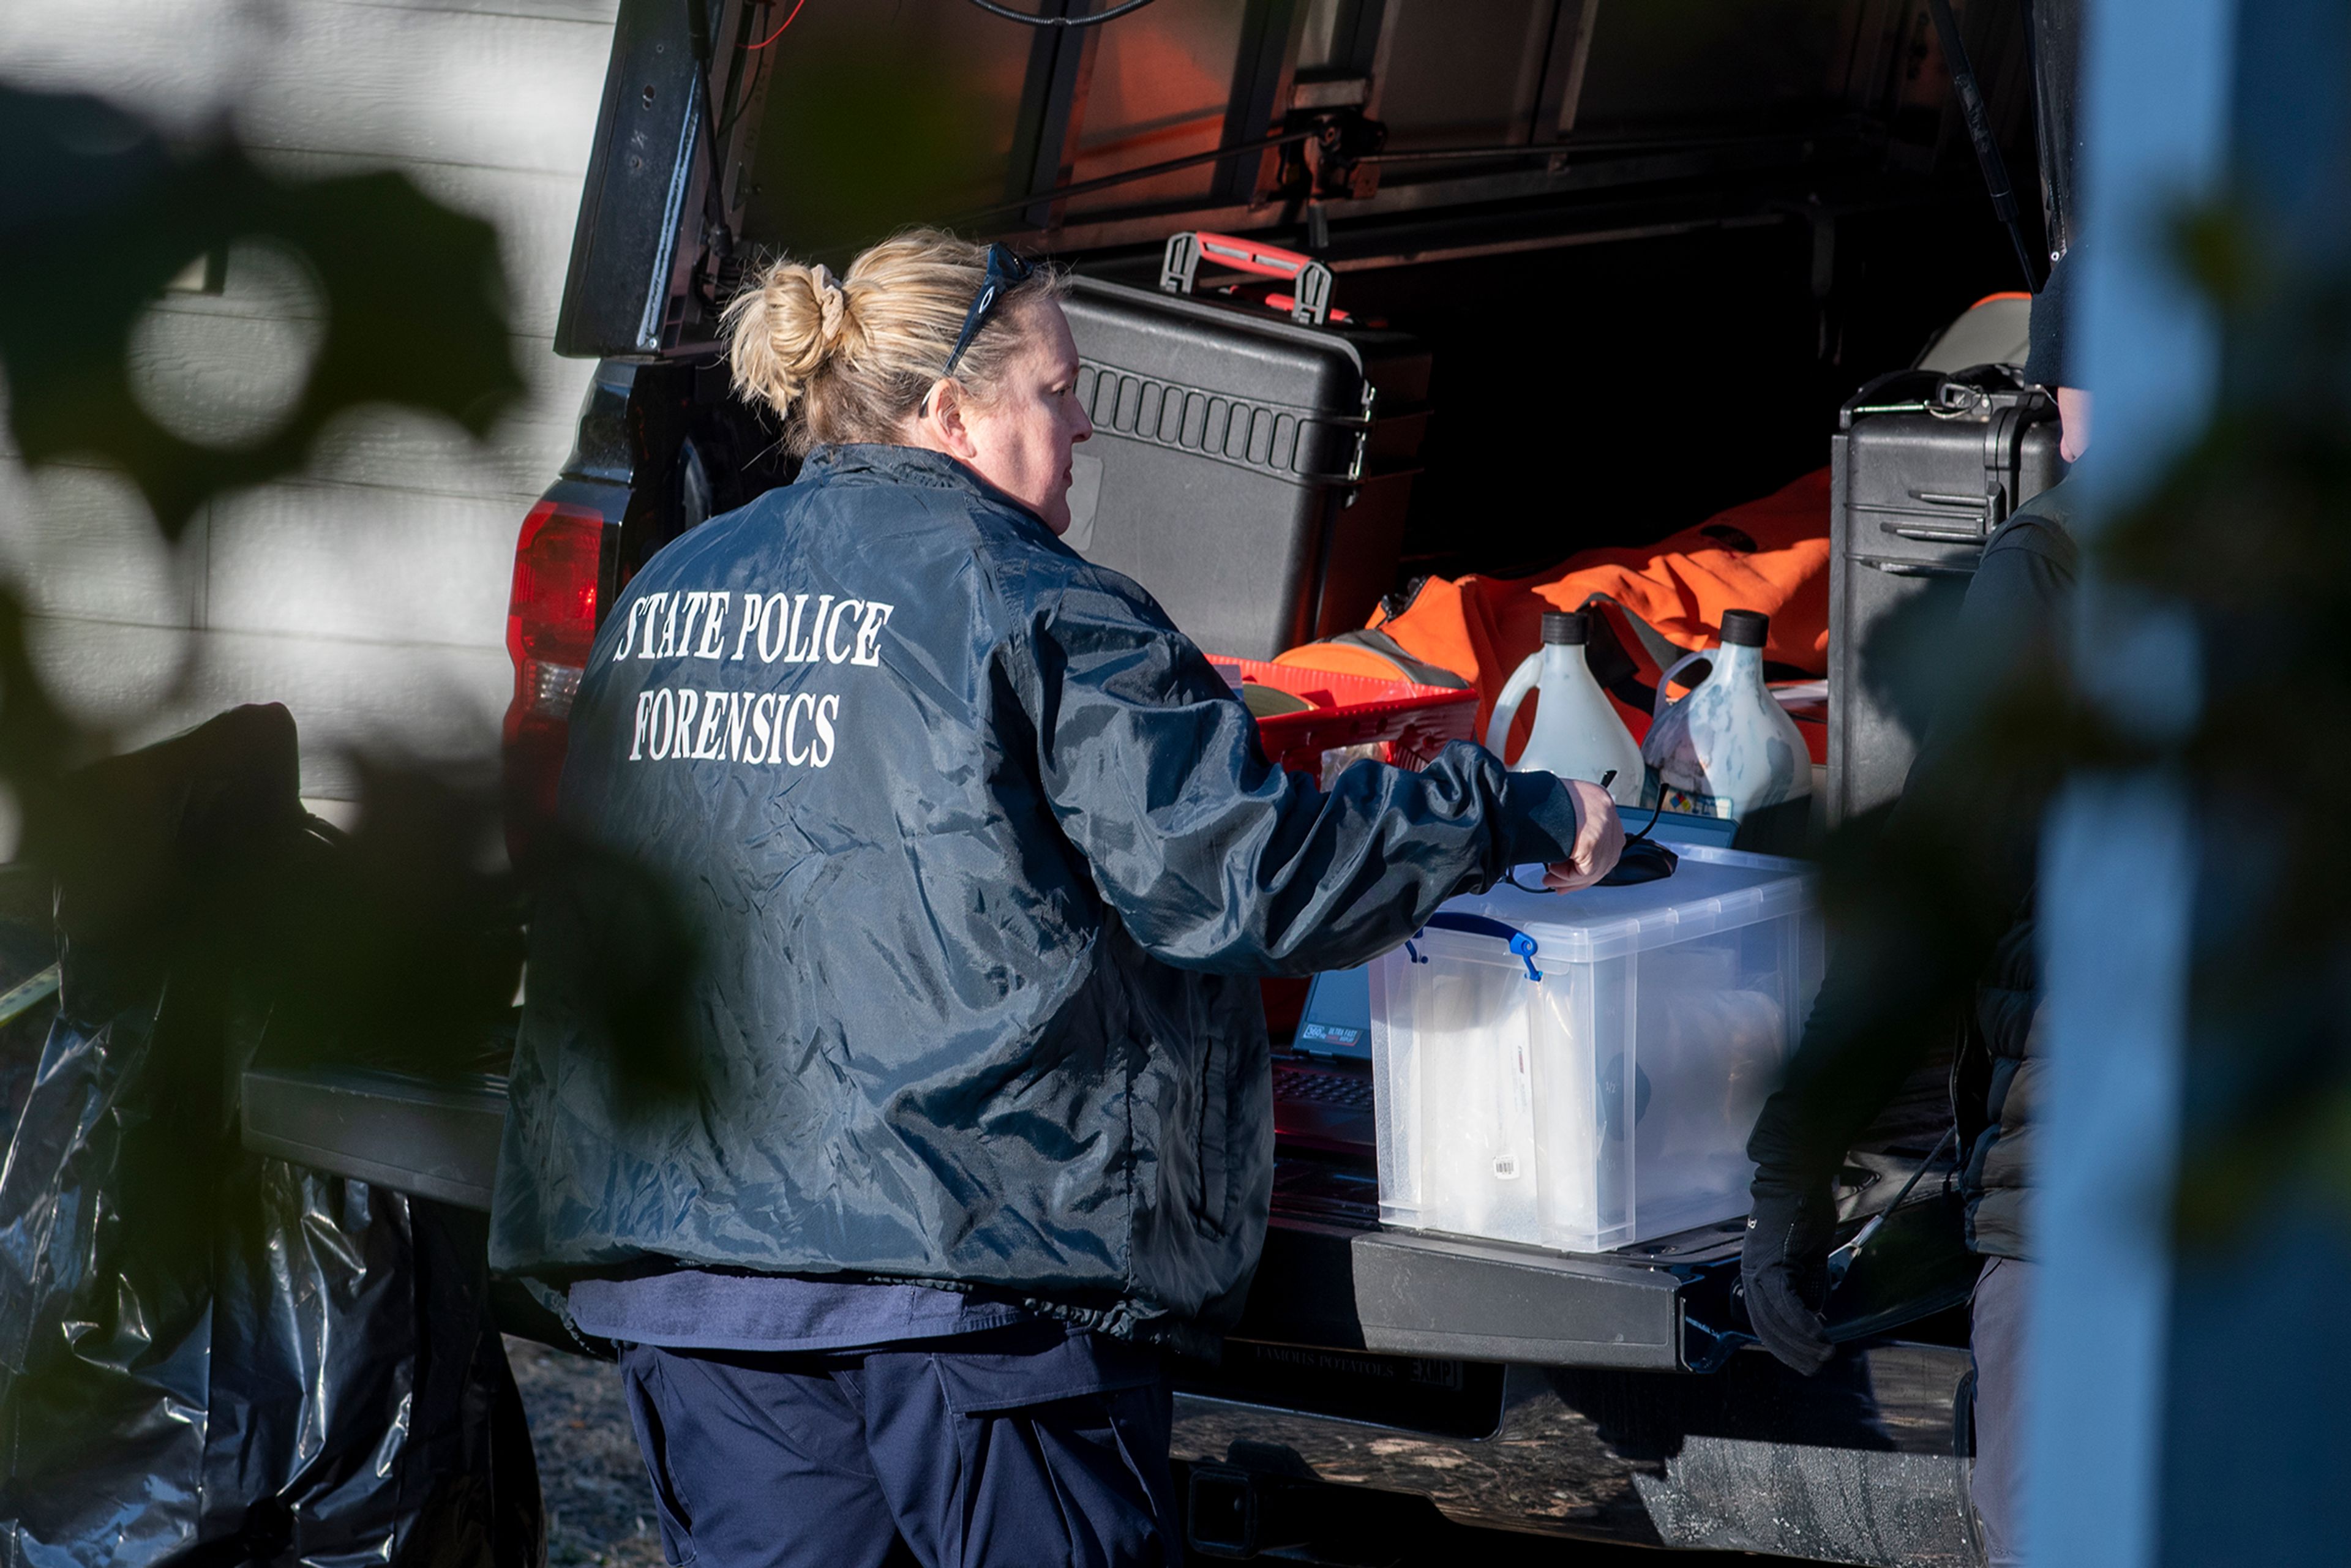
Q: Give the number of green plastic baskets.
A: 0